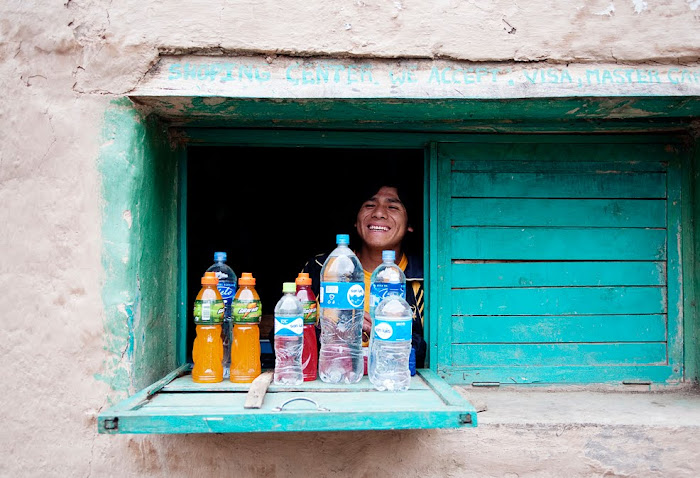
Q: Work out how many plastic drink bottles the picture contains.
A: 8